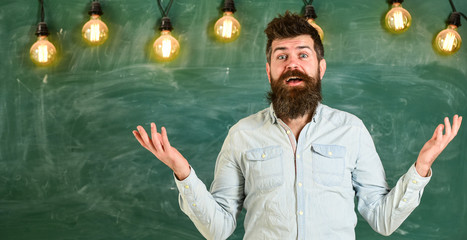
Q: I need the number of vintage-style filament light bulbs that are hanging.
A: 7